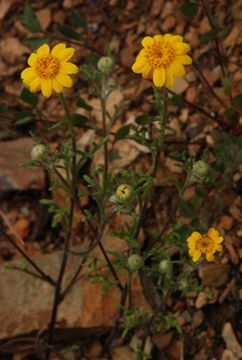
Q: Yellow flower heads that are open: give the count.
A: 3